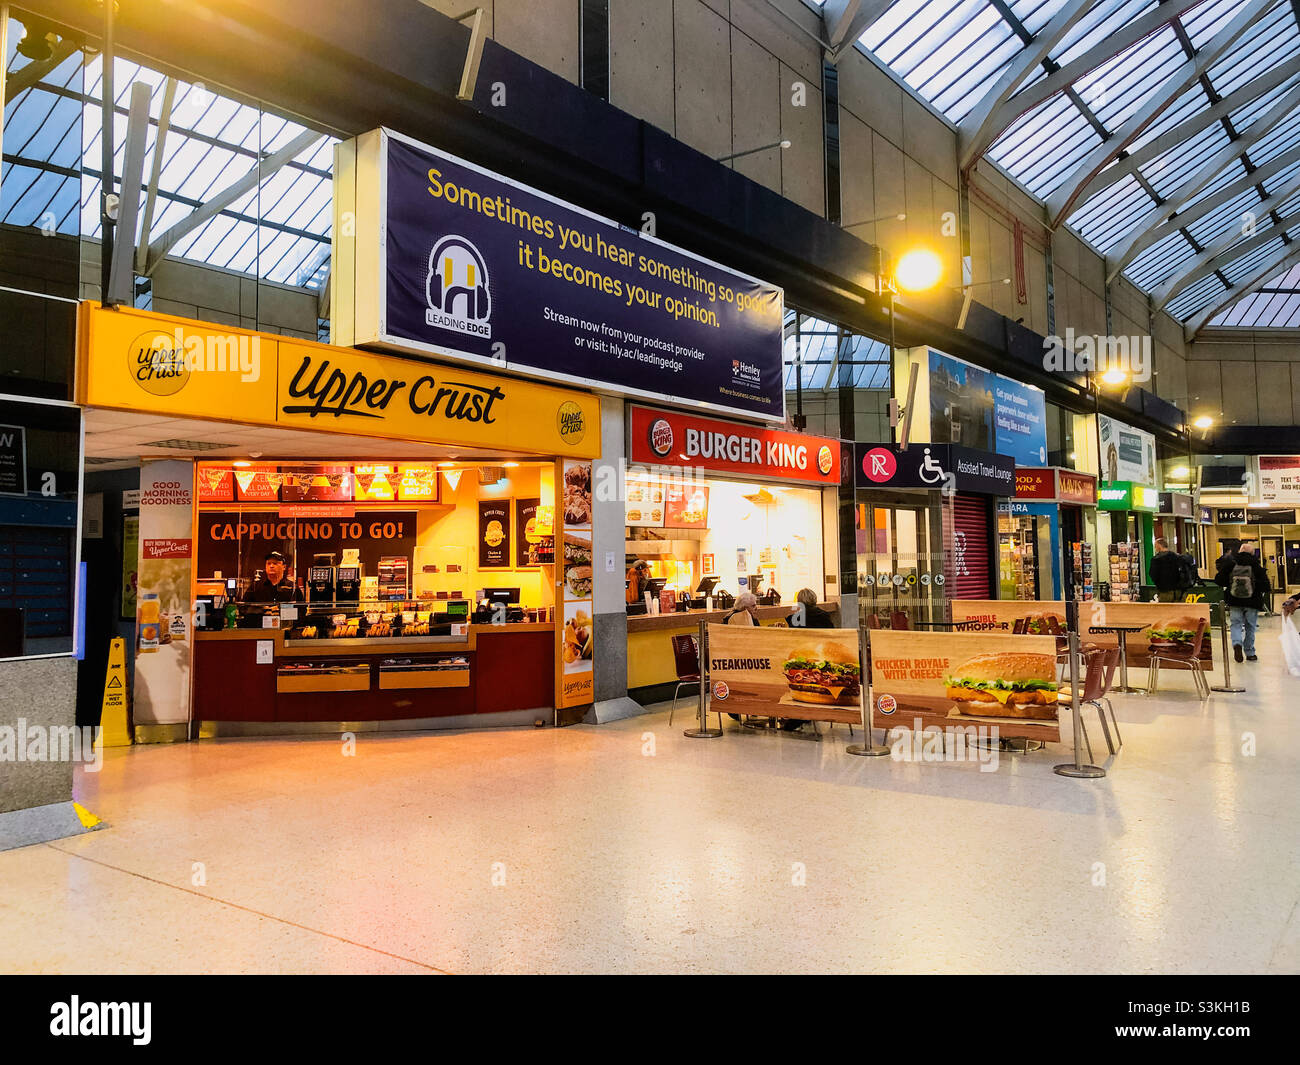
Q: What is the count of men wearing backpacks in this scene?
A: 2